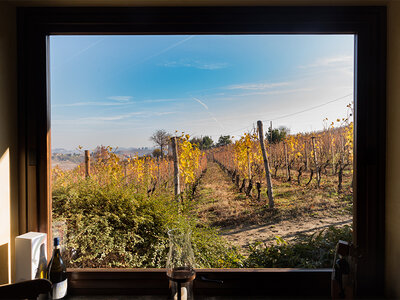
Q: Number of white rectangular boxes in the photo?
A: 1